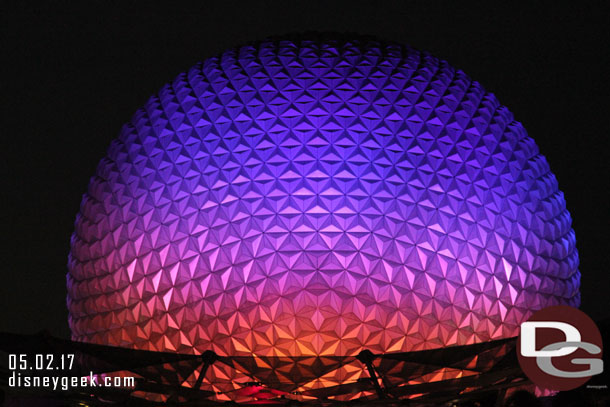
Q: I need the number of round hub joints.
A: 2